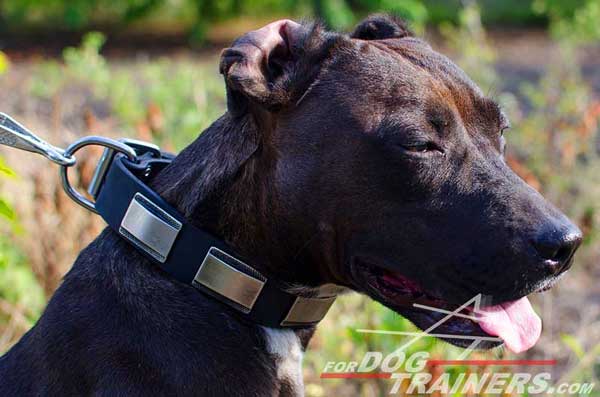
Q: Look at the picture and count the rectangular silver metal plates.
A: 3